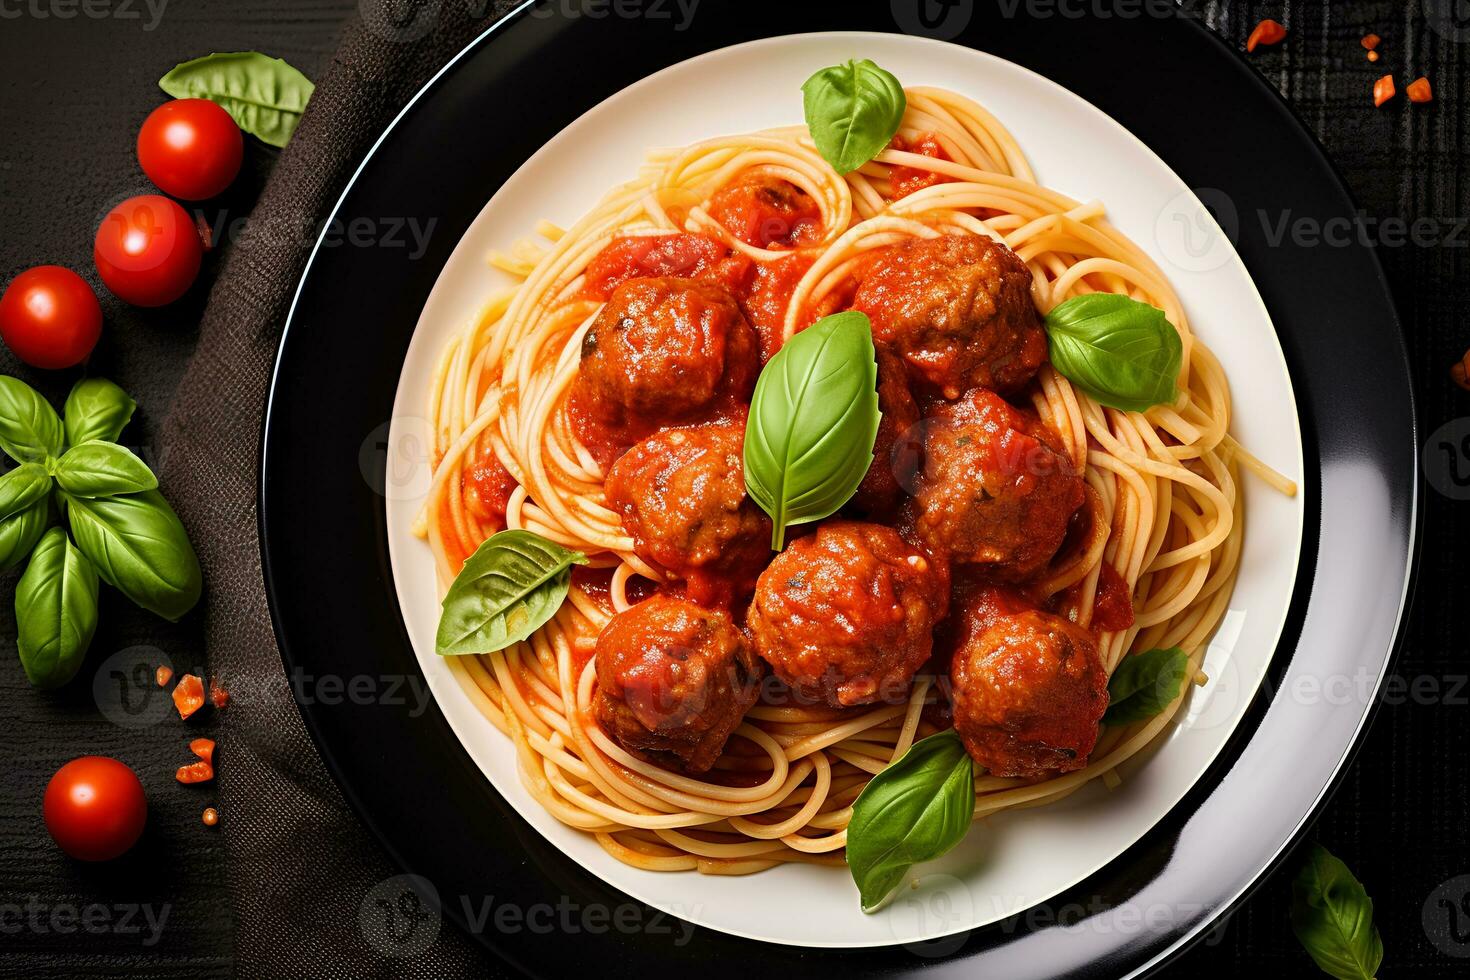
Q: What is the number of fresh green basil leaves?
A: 15